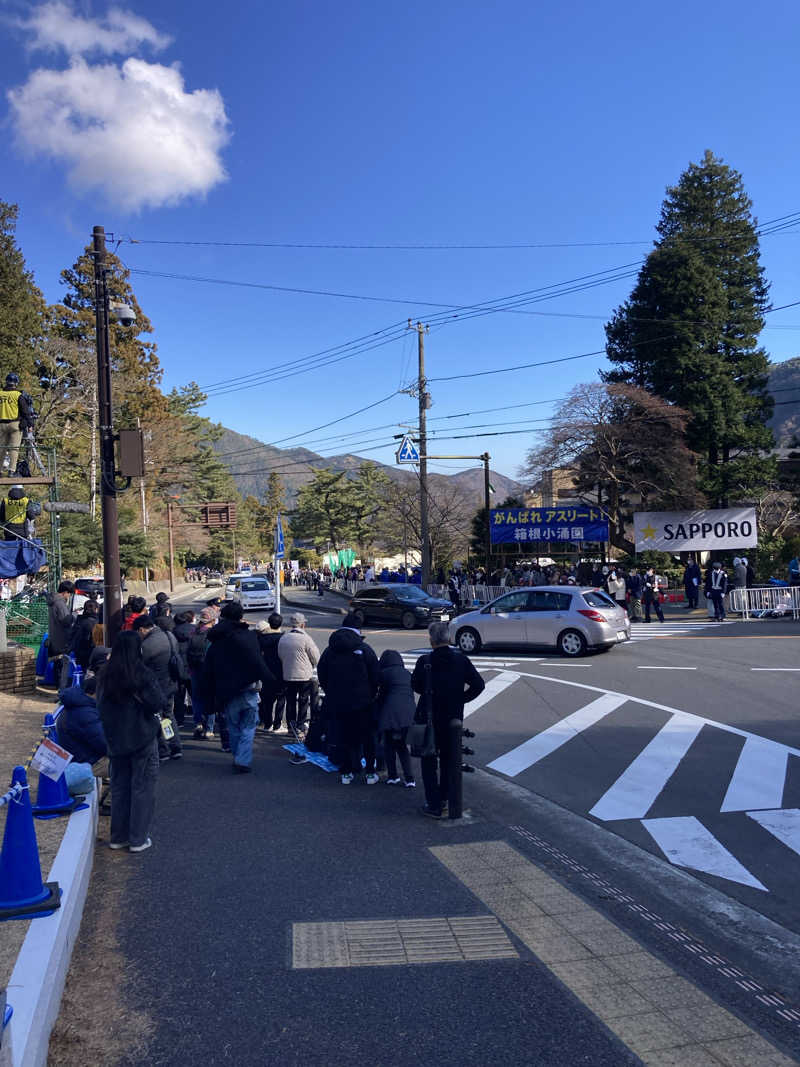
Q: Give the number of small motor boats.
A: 0